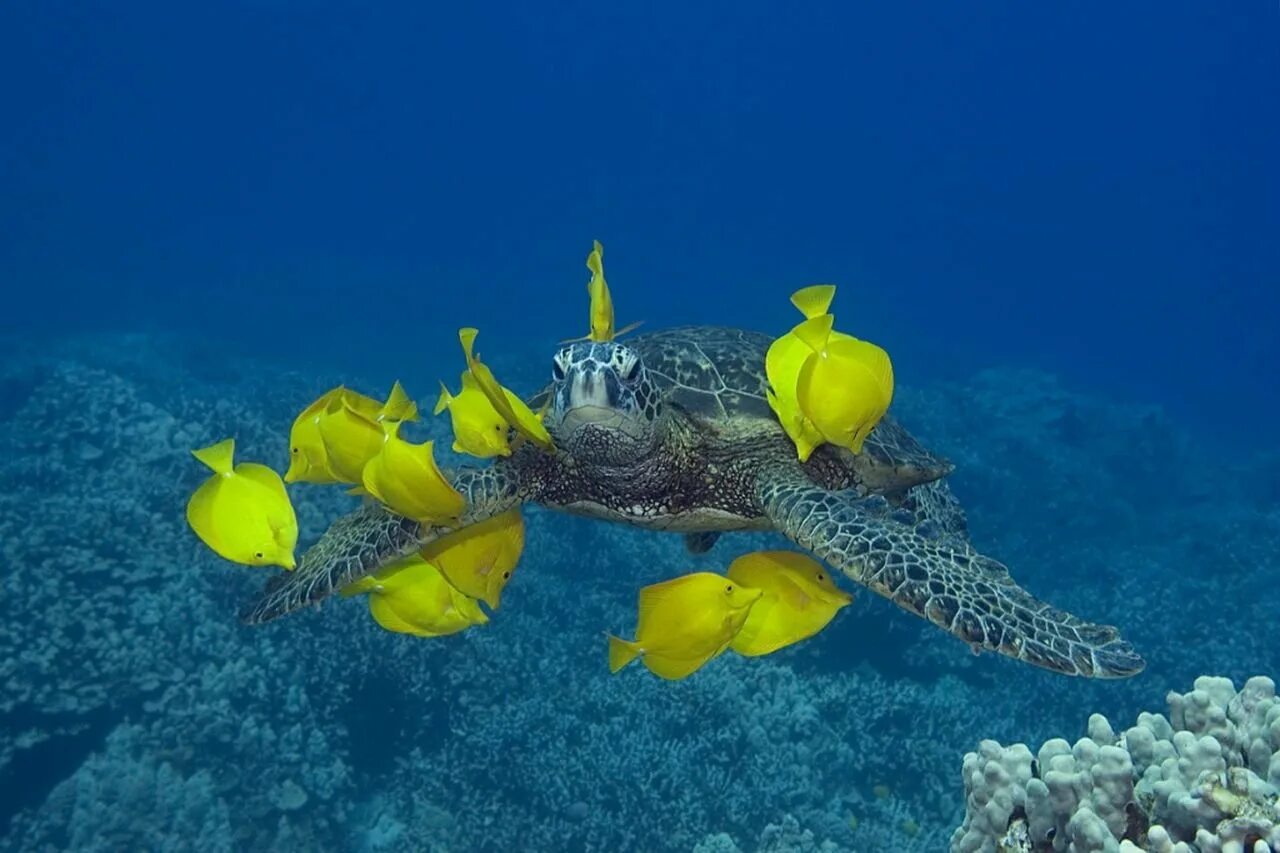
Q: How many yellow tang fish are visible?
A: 13